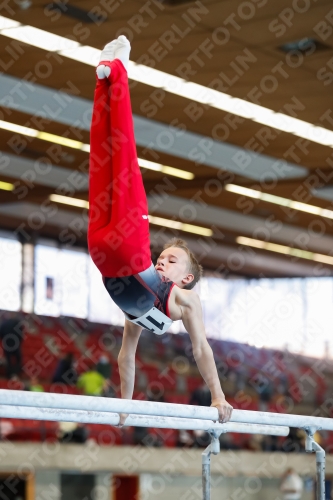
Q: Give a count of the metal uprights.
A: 2